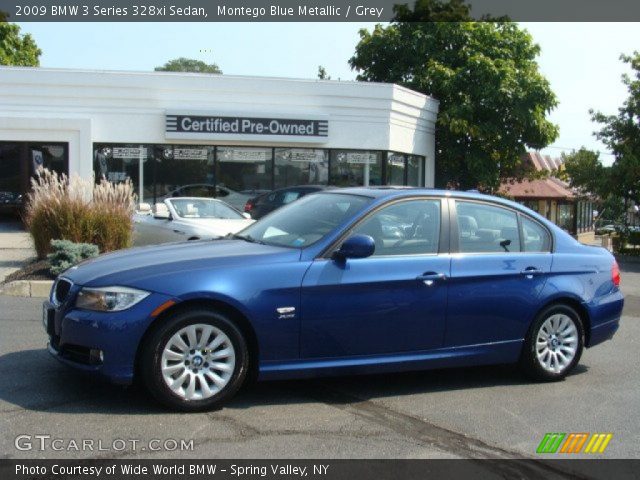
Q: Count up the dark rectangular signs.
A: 1